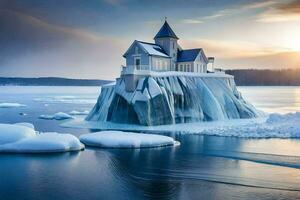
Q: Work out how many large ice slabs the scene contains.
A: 2